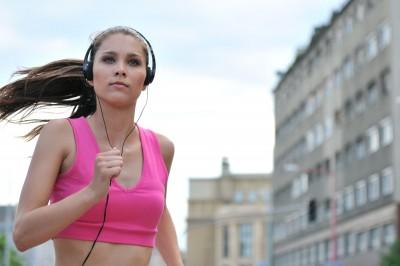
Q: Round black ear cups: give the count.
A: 2